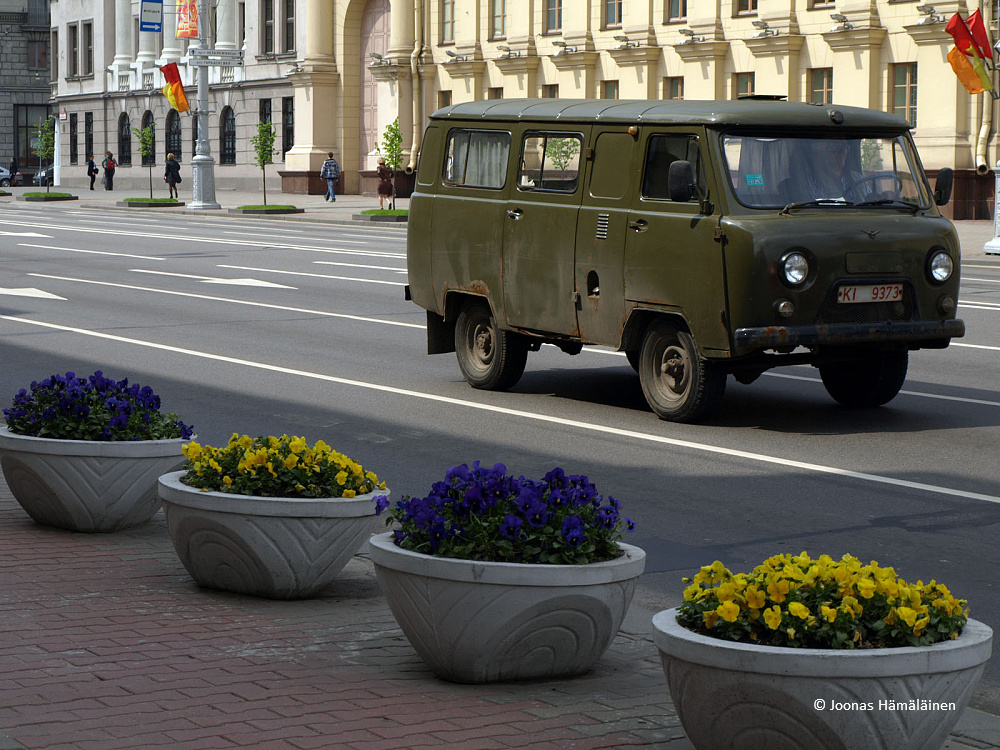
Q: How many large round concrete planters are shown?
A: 4